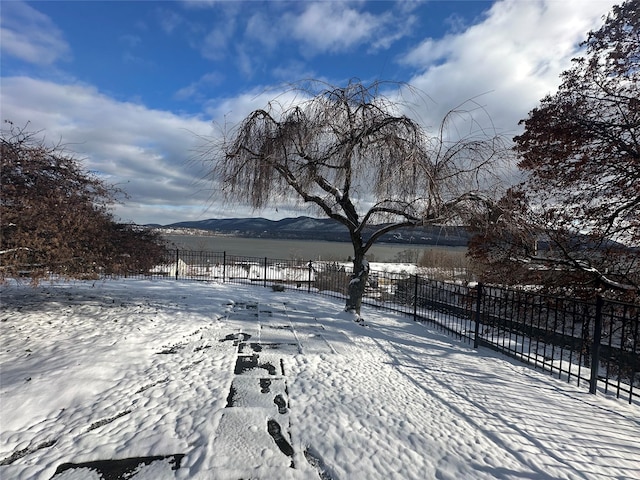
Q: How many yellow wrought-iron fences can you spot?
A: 0